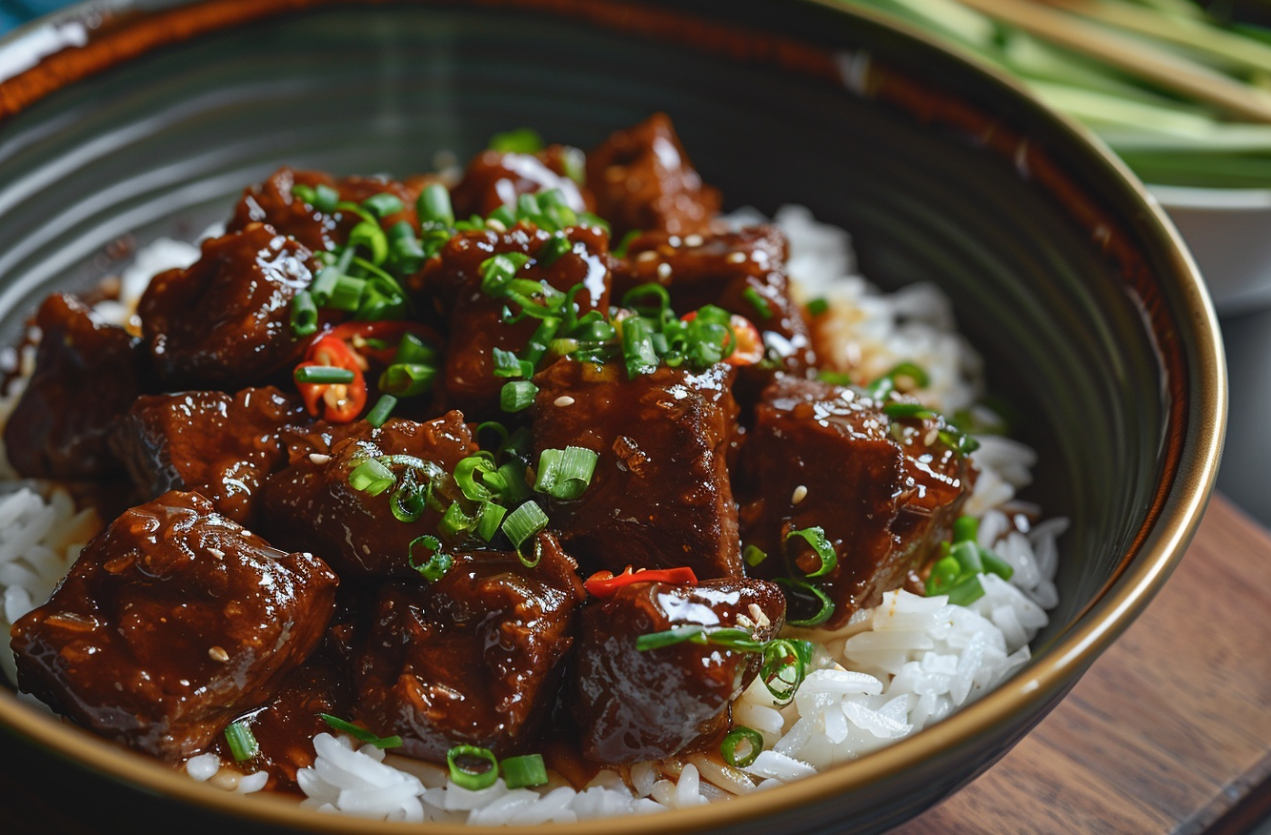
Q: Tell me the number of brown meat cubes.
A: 14